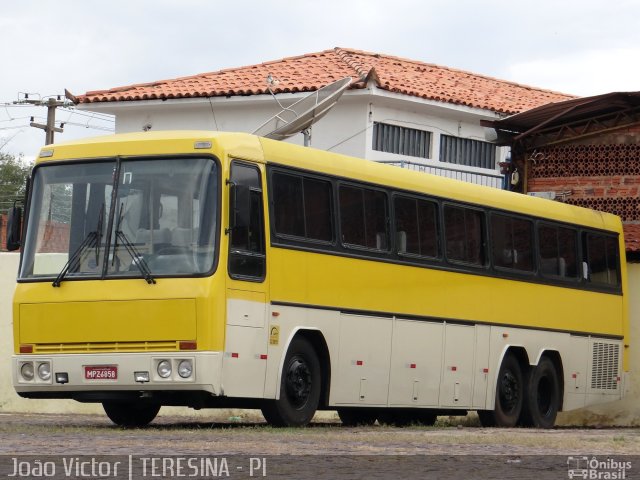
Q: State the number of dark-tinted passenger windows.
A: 7